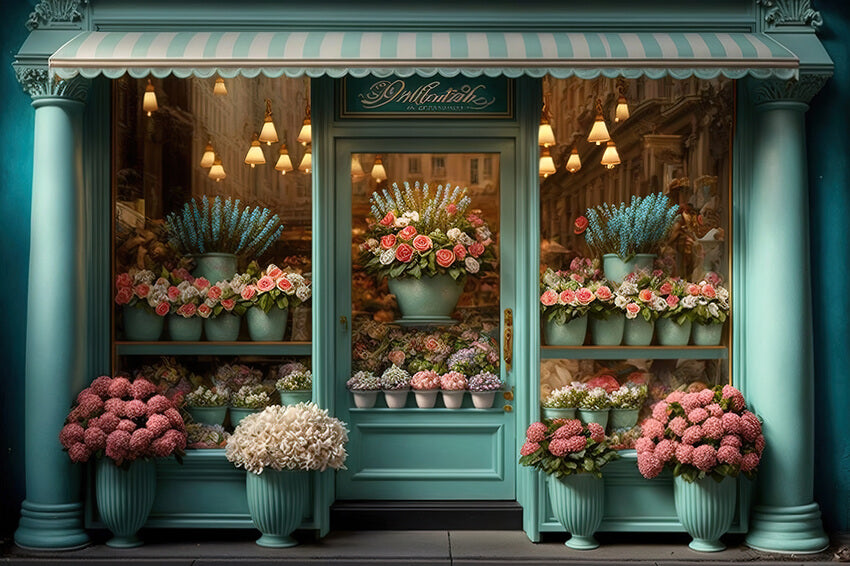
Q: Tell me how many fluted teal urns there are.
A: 4